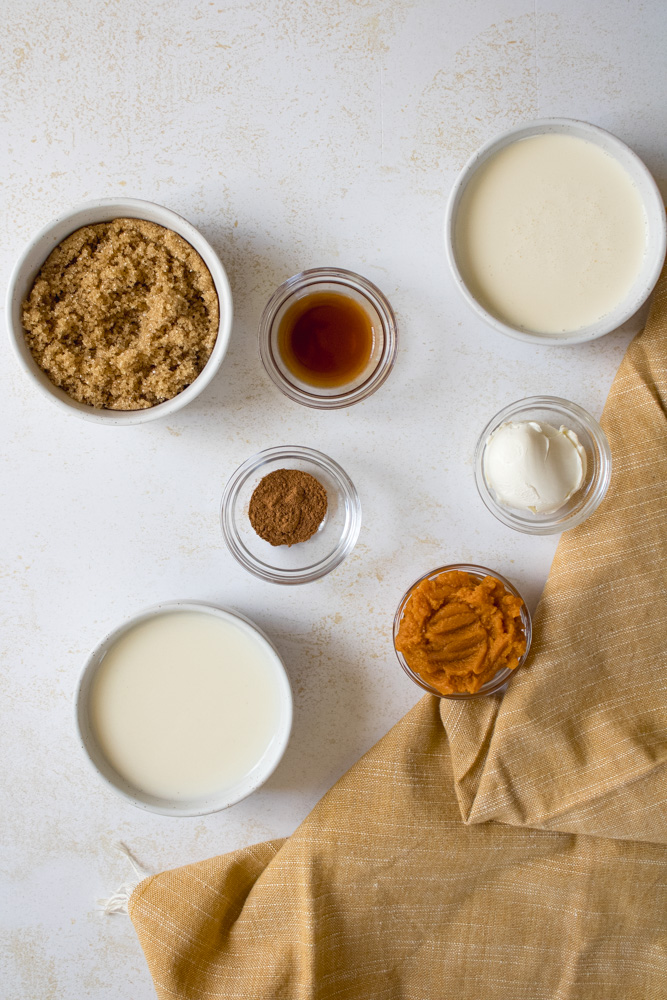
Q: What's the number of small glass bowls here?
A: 4